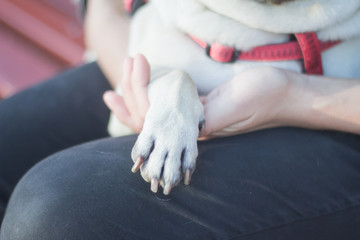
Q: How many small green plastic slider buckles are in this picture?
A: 0